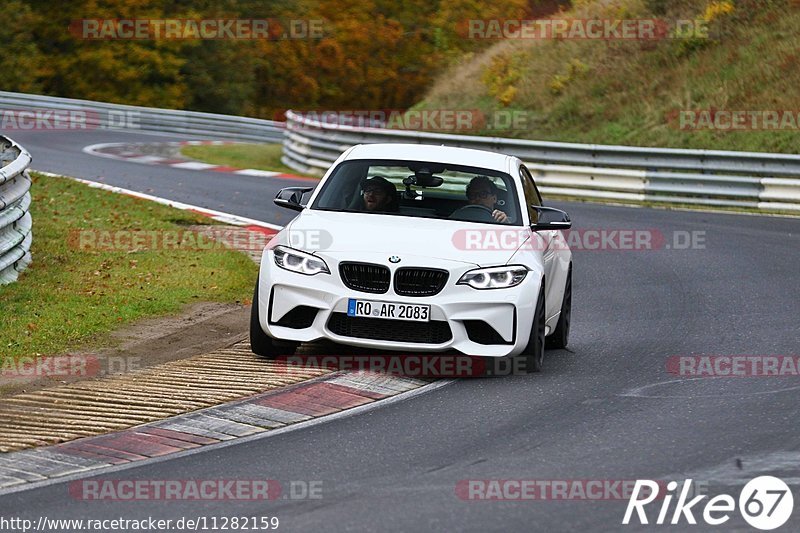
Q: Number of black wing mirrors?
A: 2